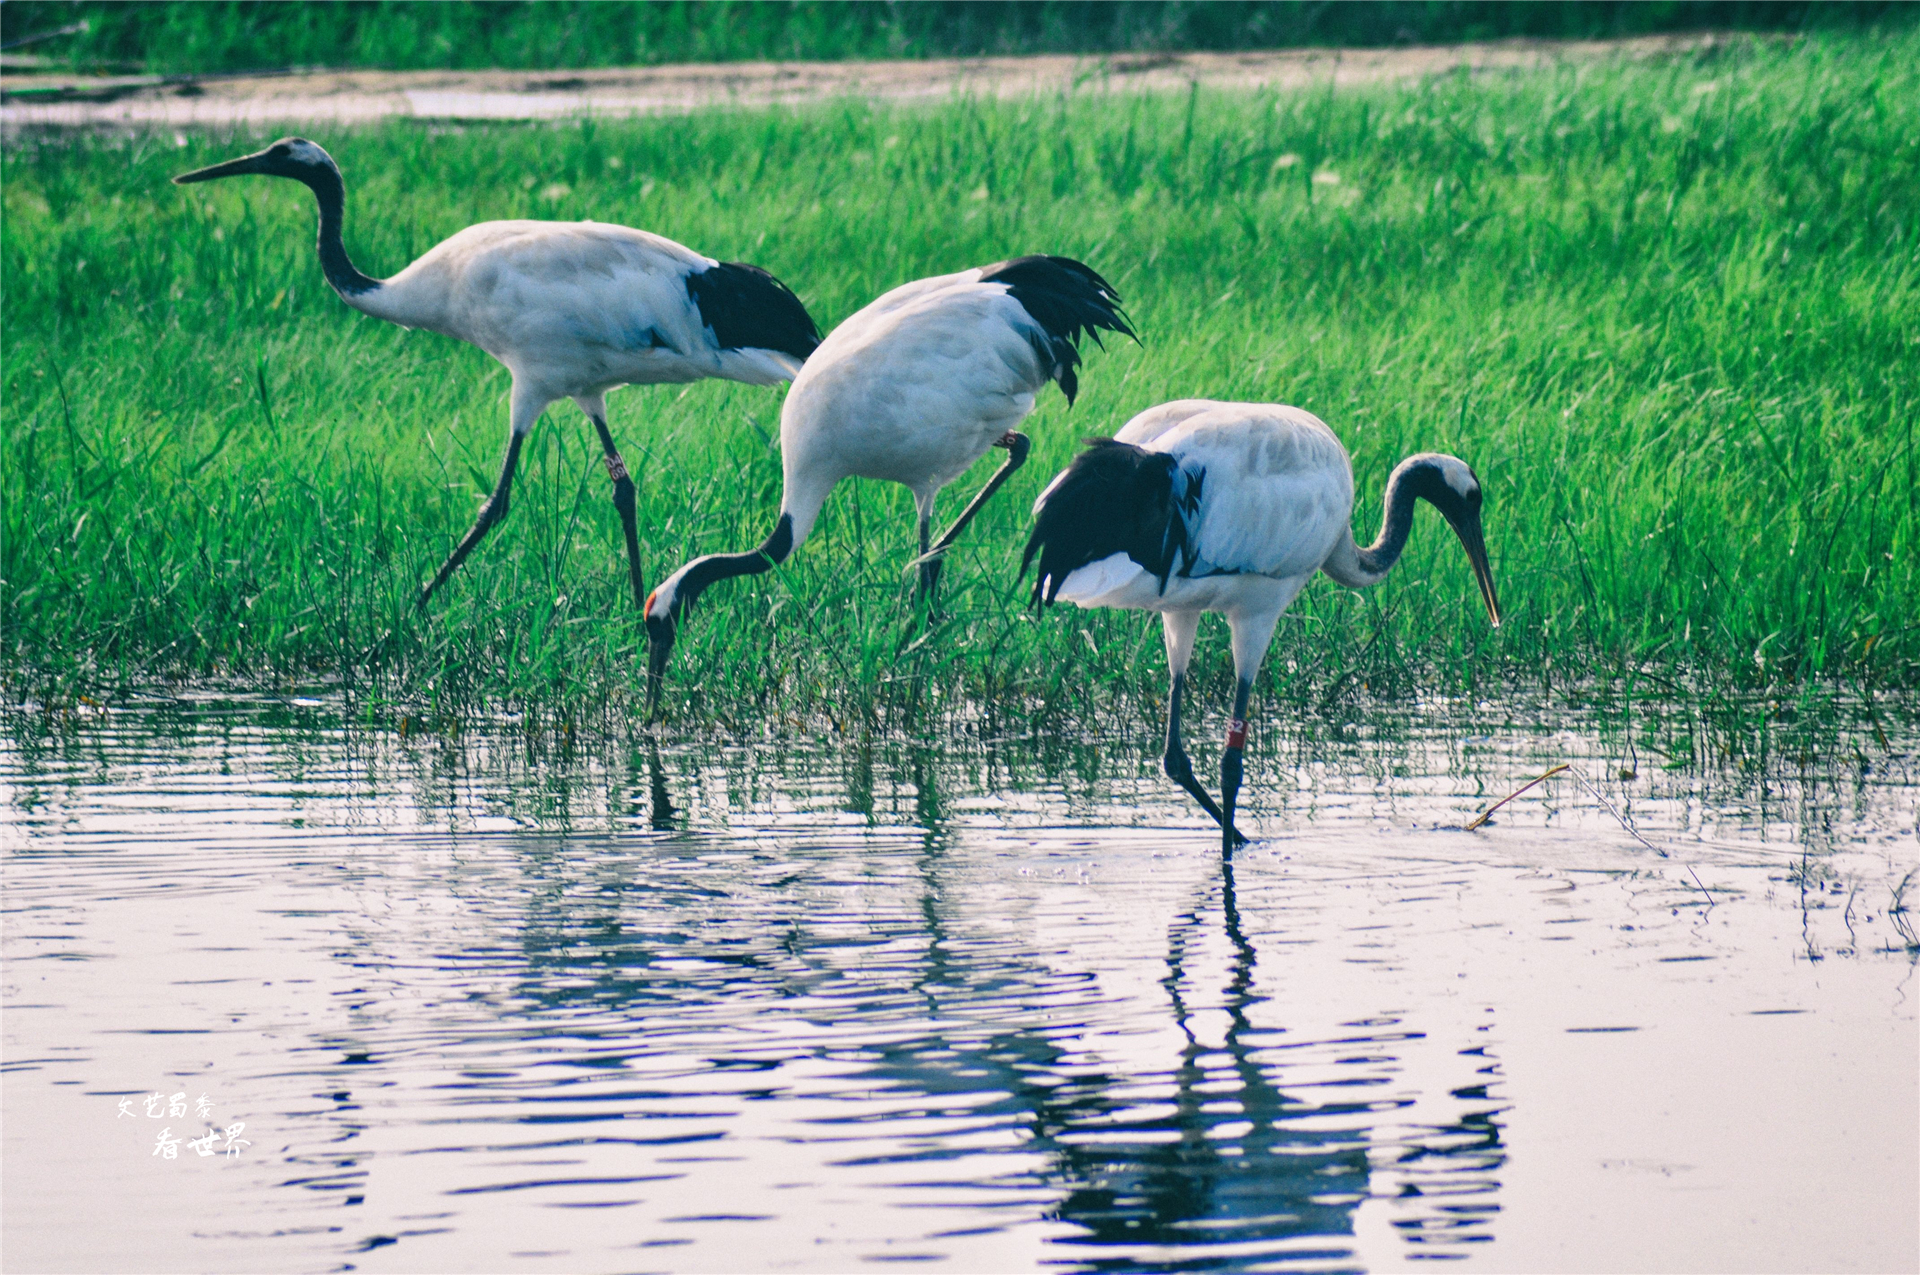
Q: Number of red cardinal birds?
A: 0